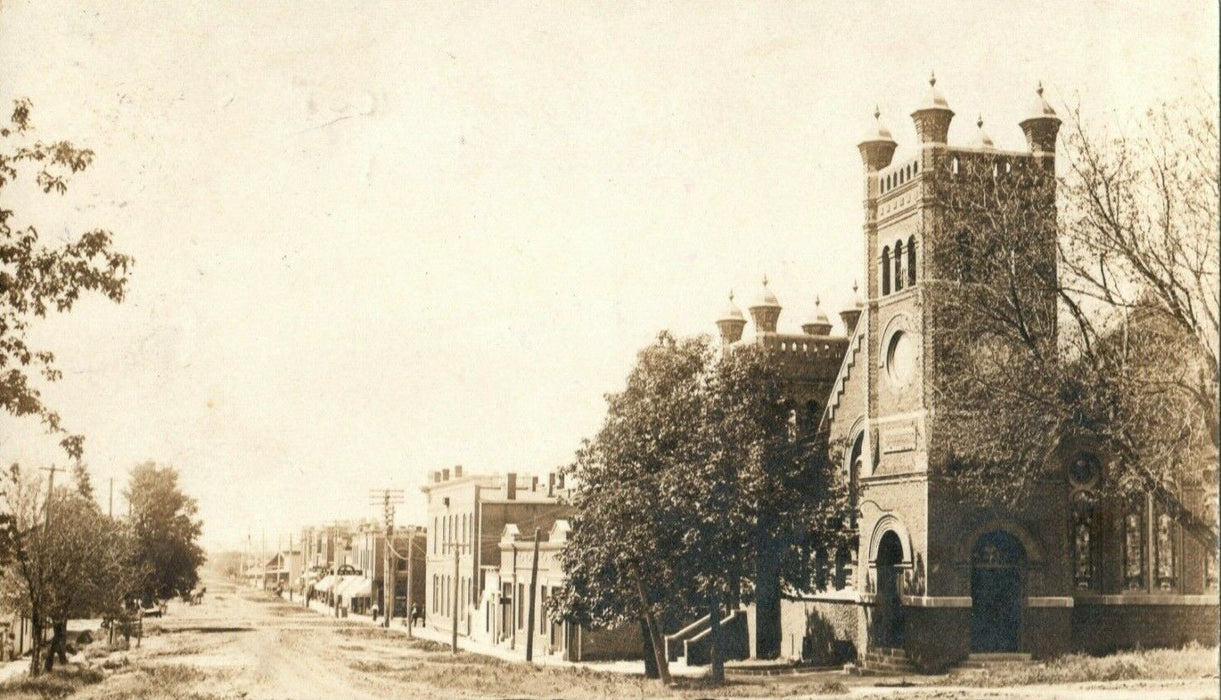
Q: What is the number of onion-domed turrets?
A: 8